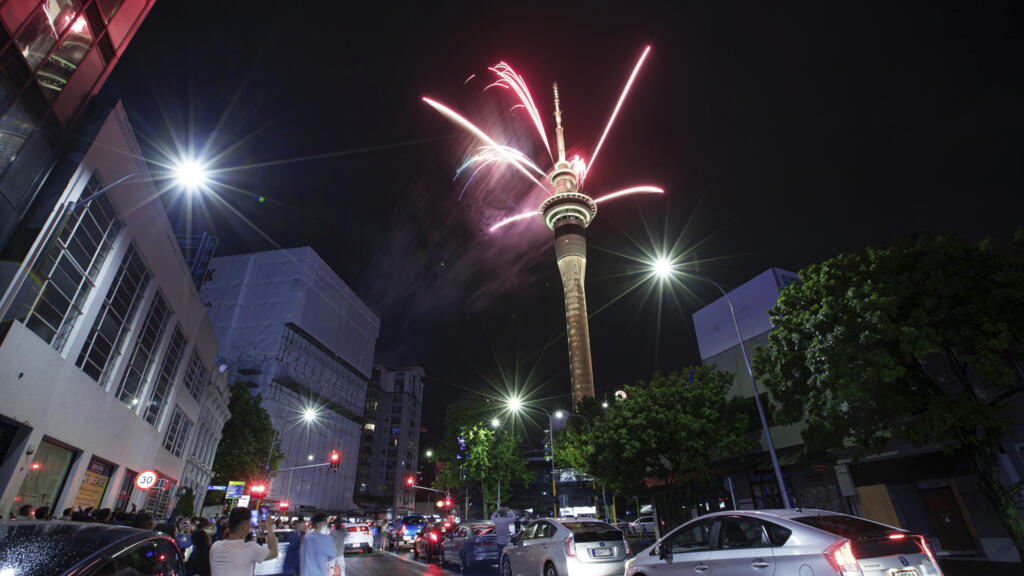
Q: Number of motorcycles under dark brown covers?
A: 0